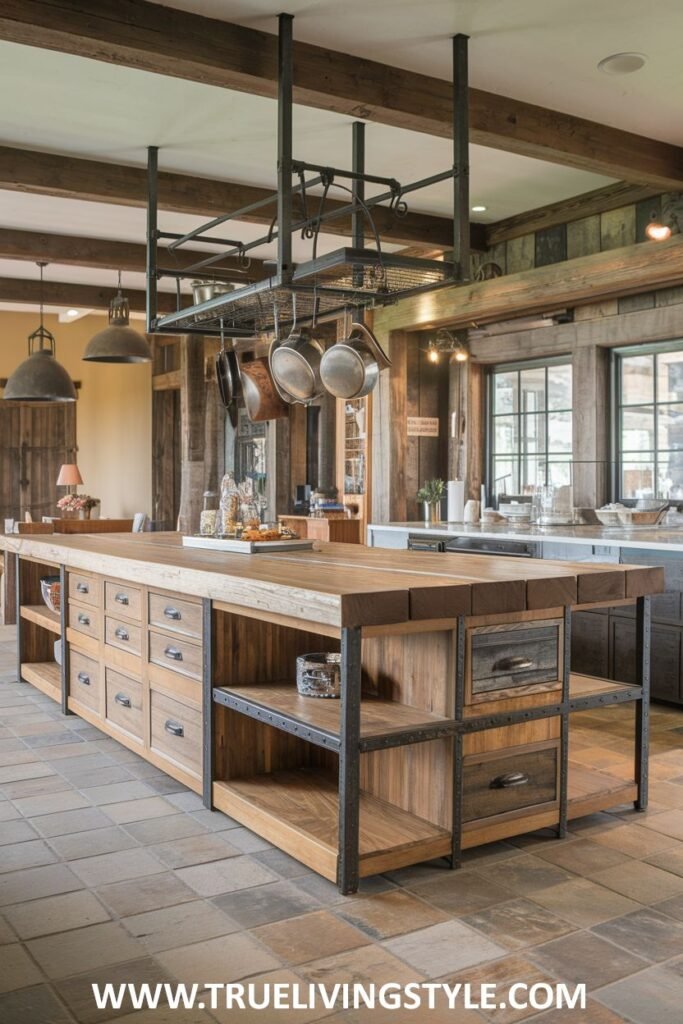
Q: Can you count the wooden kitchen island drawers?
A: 11